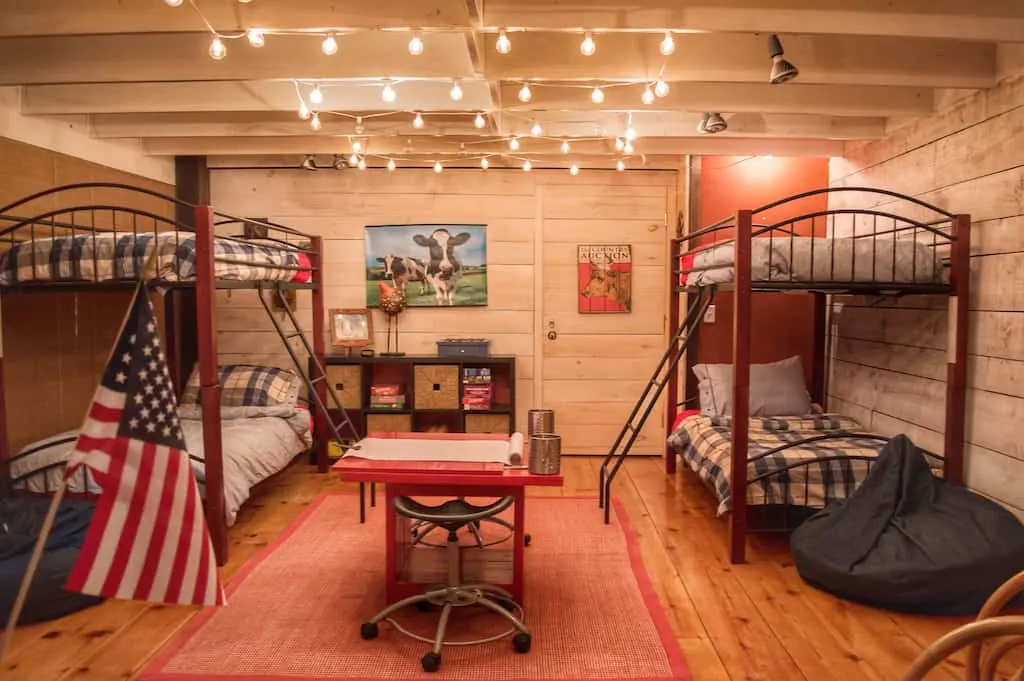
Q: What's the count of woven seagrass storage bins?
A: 4